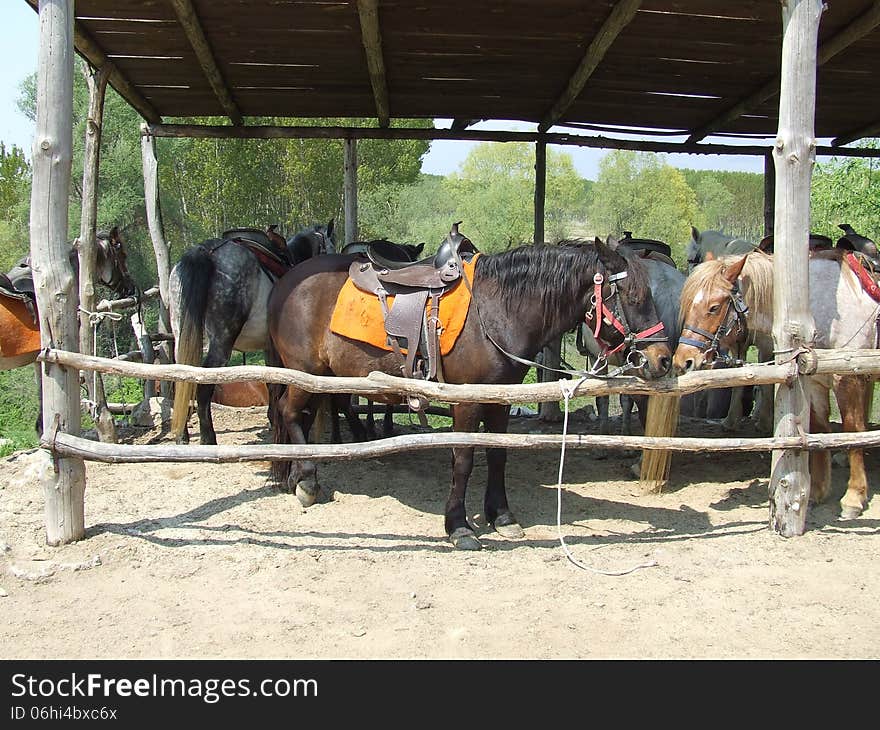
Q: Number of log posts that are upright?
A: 7